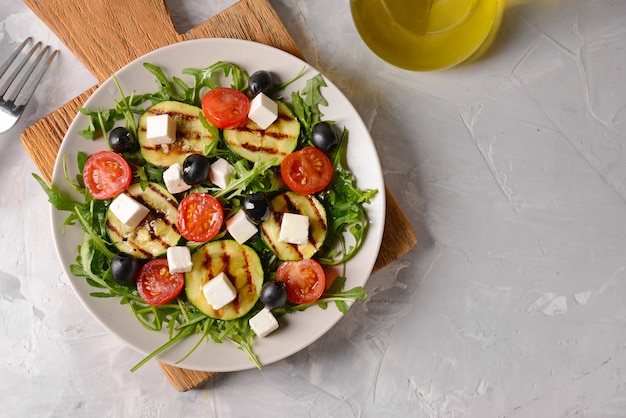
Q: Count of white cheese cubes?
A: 10